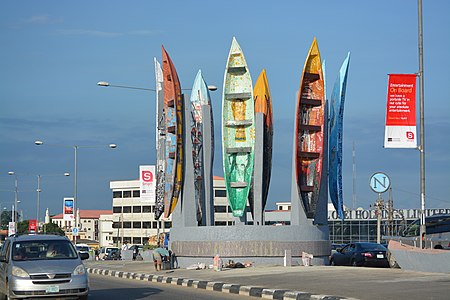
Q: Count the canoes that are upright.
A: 8